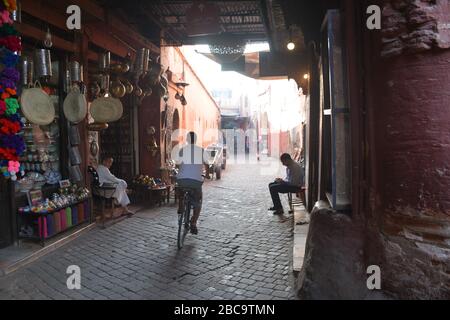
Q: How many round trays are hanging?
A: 3